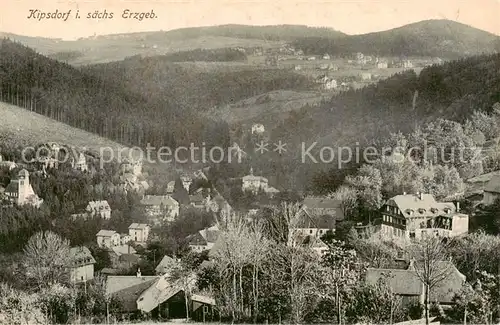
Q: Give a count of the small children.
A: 0